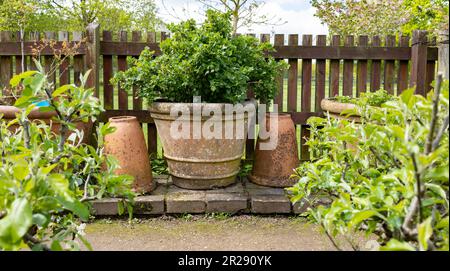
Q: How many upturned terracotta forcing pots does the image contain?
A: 2